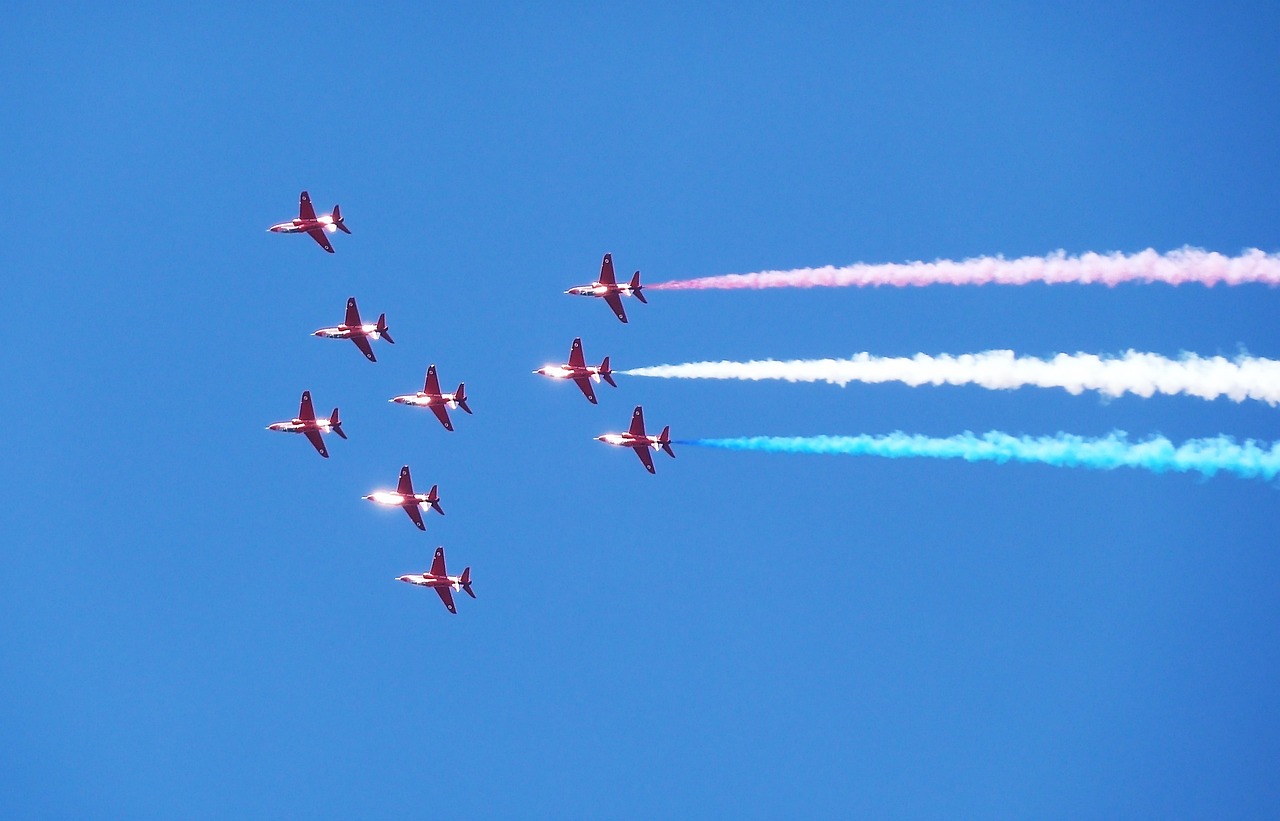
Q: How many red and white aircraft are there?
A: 9